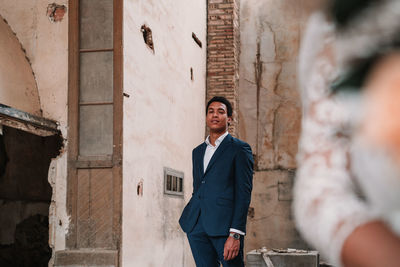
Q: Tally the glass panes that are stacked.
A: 3